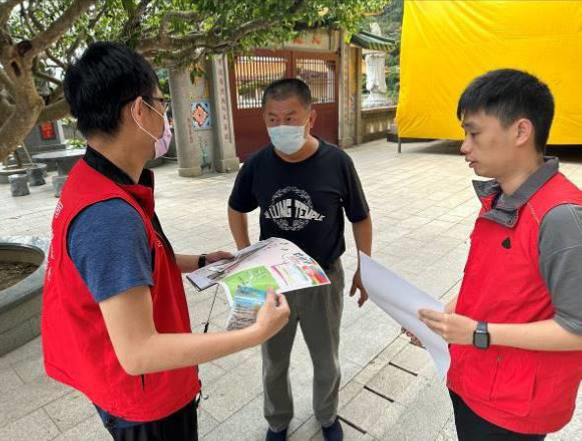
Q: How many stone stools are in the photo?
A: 3